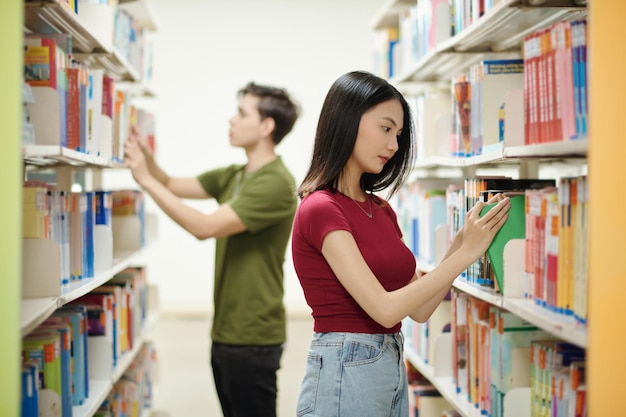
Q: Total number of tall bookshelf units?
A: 2